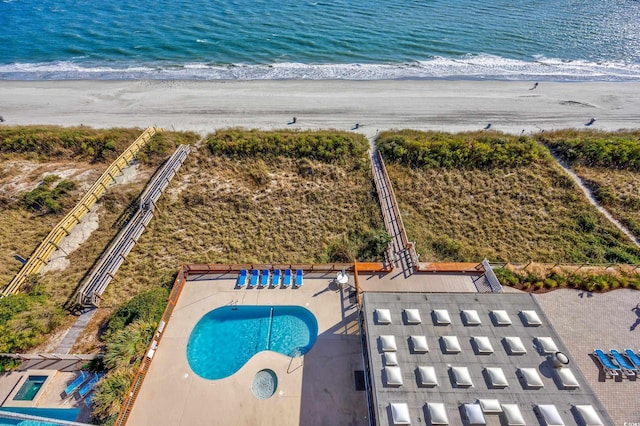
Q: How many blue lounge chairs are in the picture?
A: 12